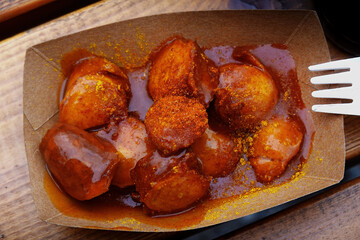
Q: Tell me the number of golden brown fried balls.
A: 9